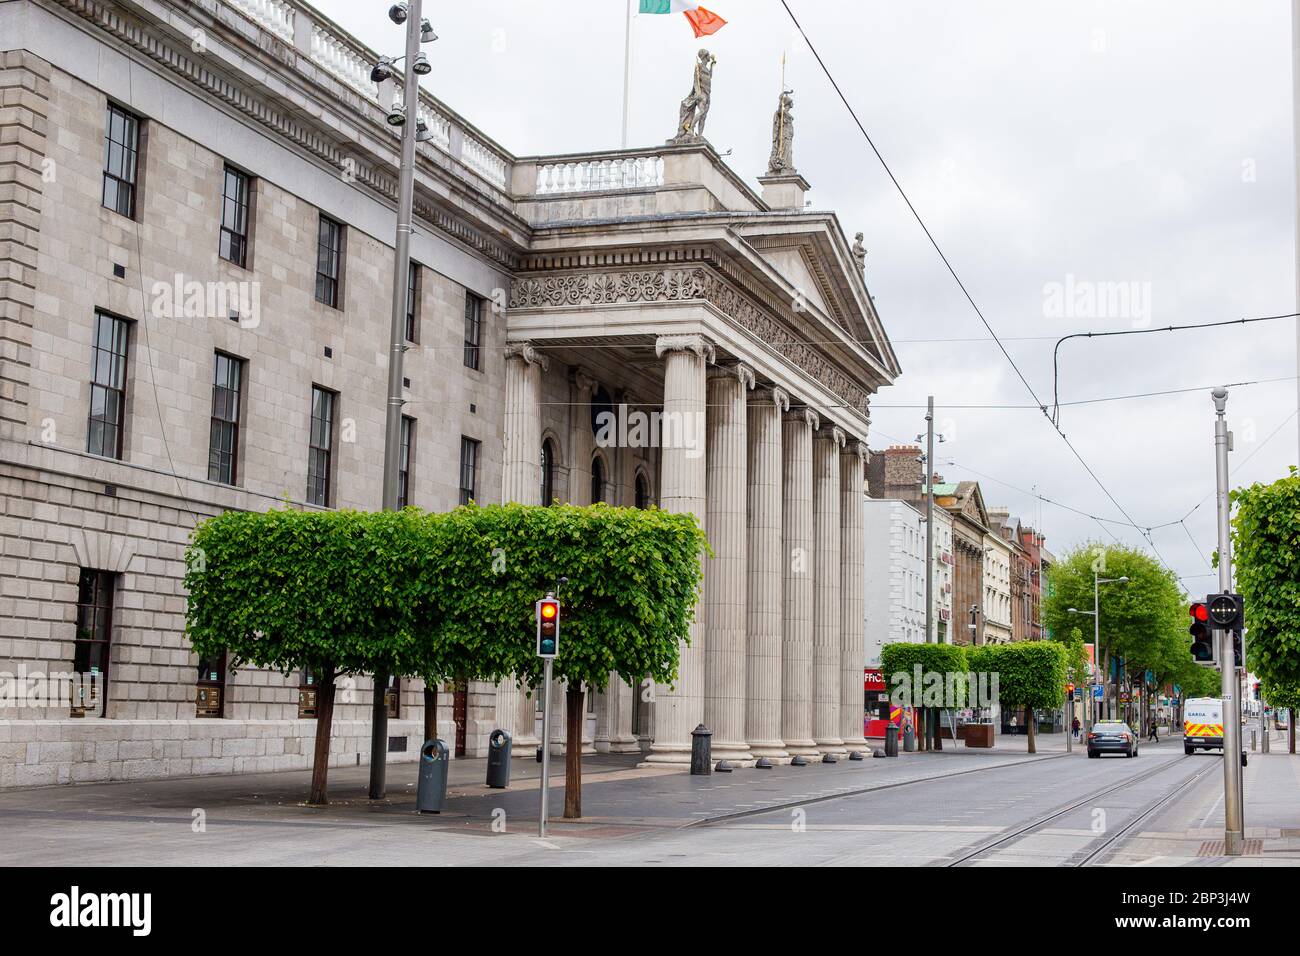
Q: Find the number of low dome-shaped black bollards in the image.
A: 6